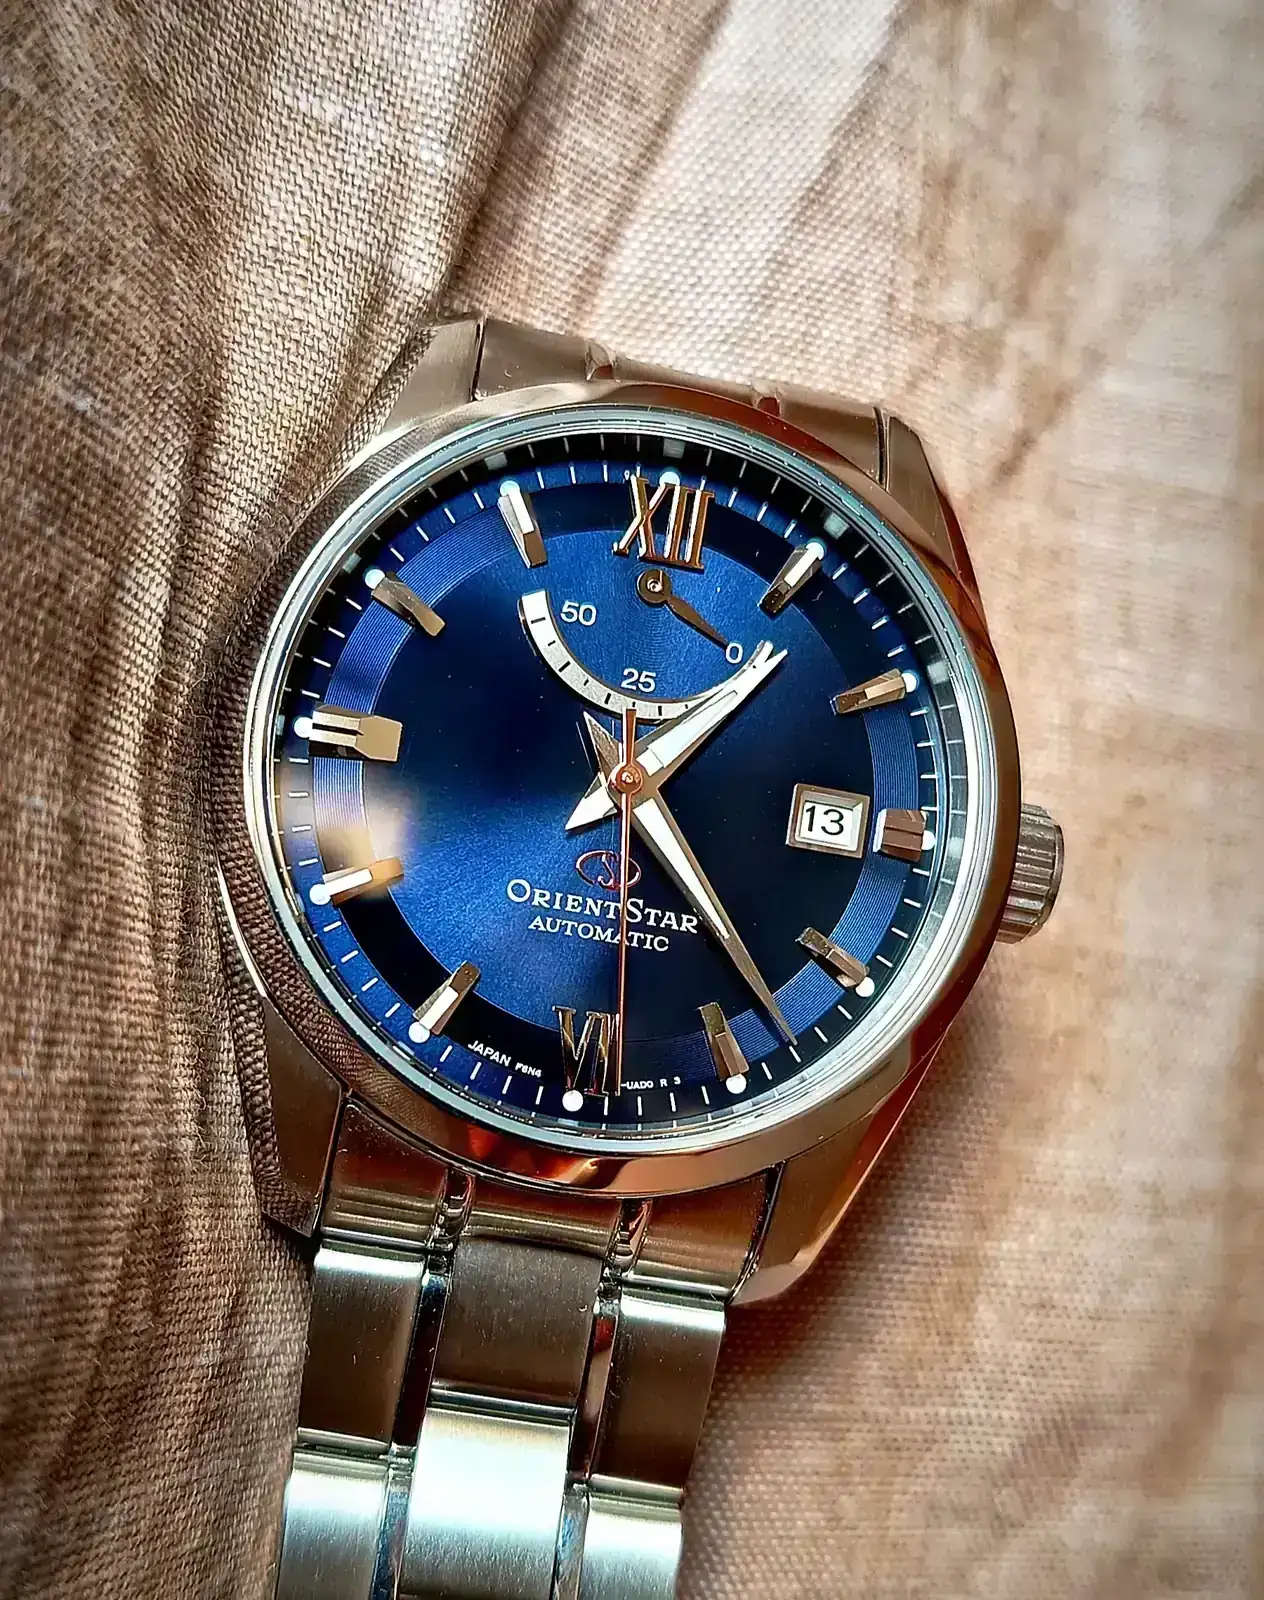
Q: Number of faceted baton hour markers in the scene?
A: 10